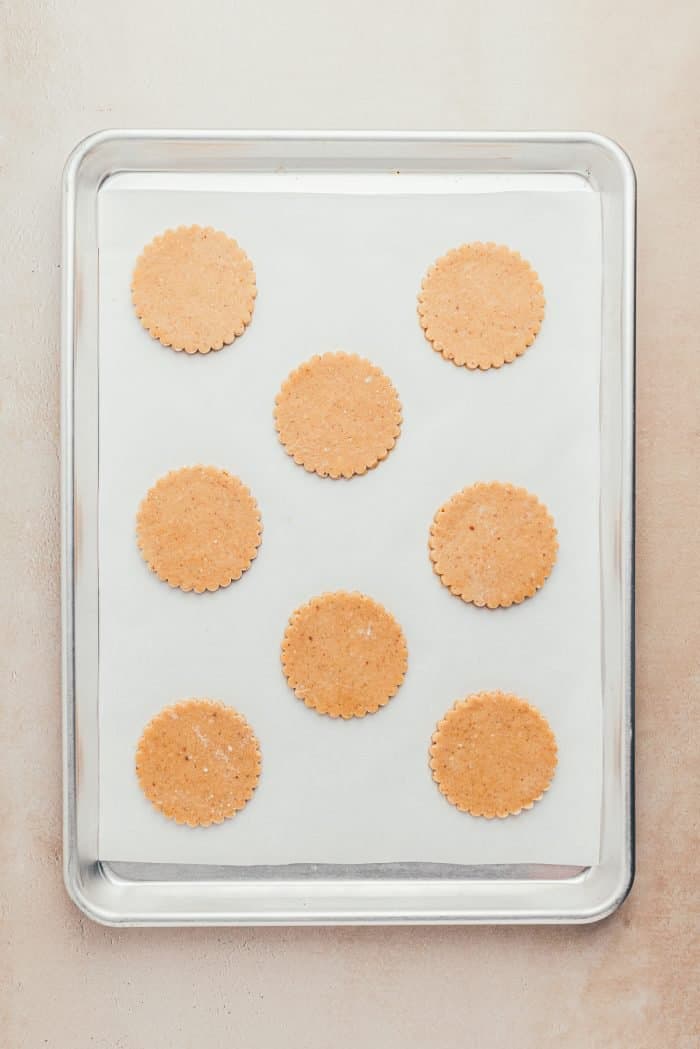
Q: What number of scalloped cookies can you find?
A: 8